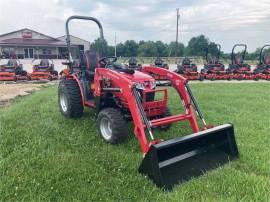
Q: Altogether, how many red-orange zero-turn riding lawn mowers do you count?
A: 8